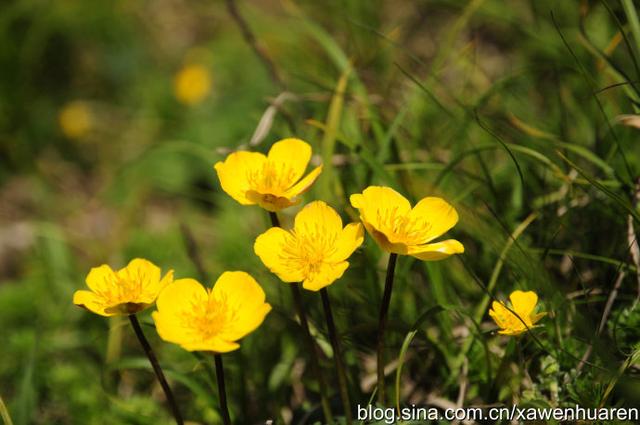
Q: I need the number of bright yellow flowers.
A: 6